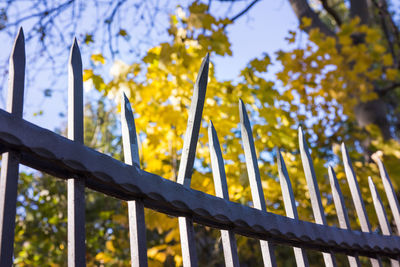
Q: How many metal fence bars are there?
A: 12